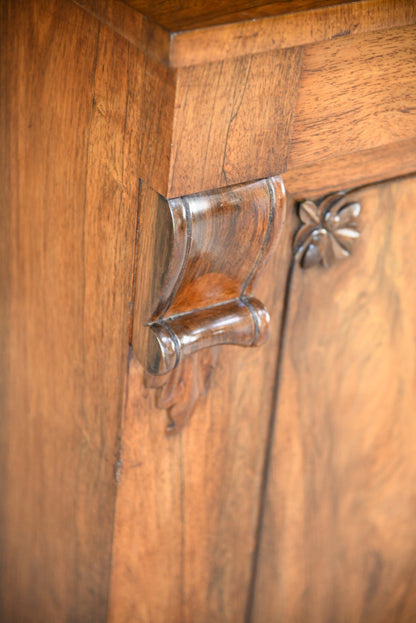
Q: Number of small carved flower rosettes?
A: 1